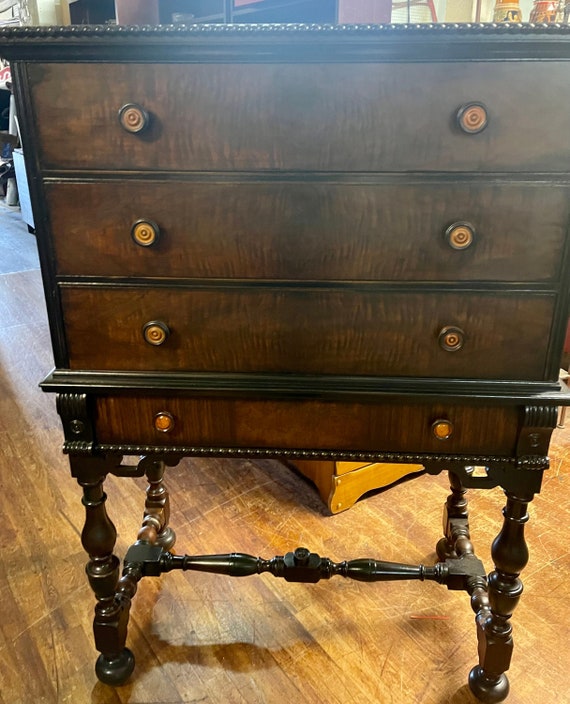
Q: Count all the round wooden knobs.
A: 8